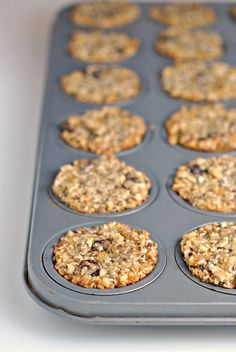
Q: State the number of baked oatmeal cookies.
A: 12